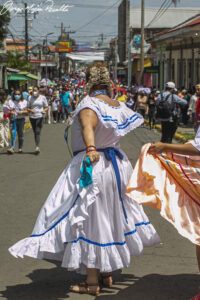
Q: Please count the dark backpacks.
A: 1